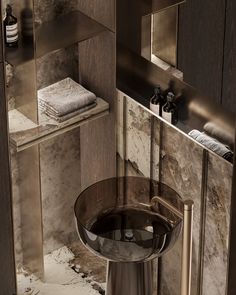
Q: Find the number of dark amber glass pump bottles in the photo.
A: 3